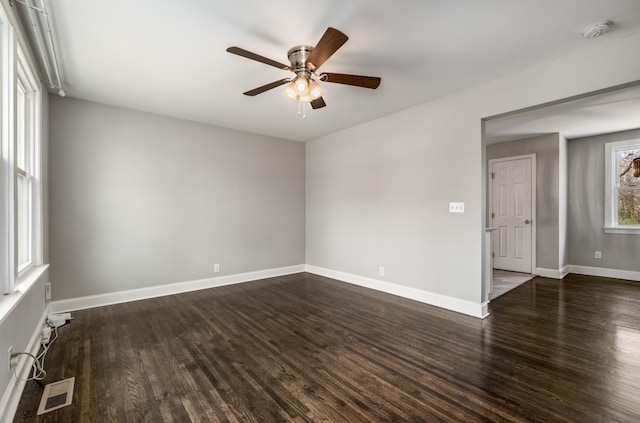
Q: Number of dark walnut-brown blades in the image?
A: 5